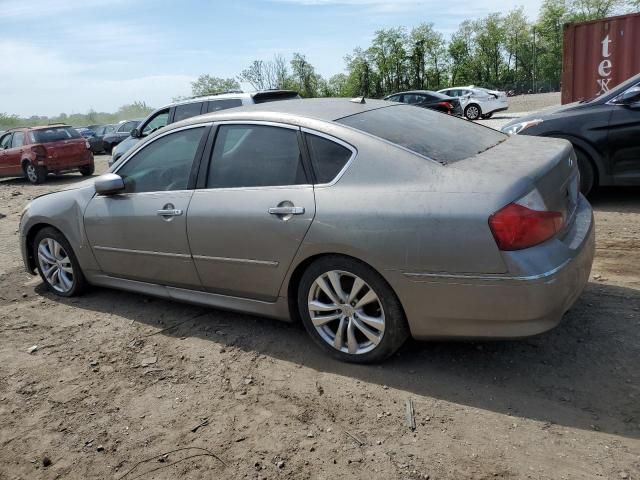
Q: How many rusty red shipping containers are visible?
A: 1